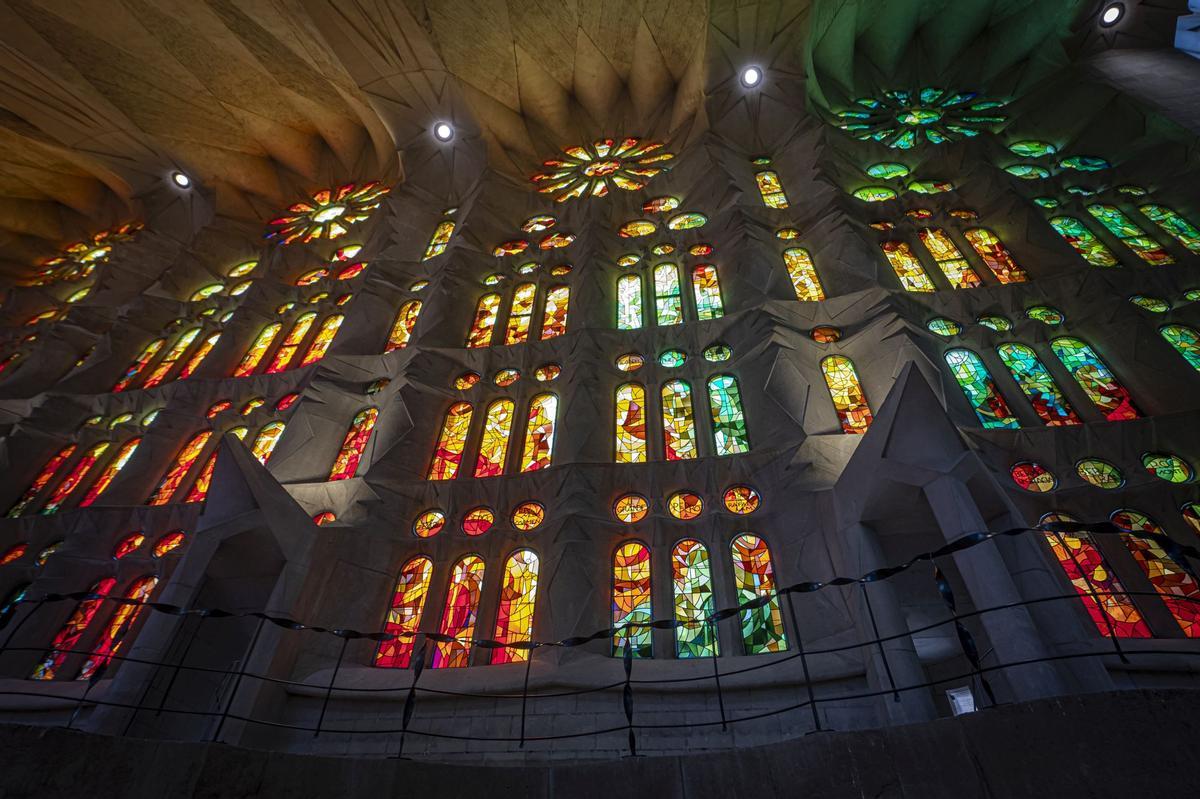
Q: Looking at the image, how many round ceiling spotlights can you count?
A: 4